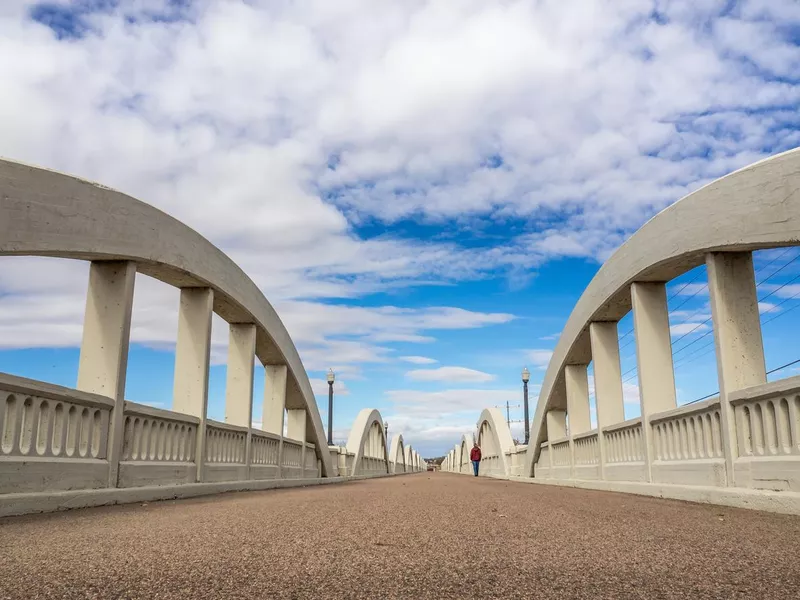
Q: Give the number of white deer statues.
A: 0